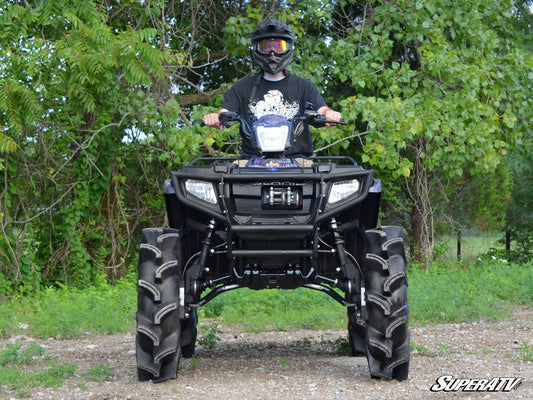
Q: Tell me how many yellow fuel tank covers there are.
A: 0